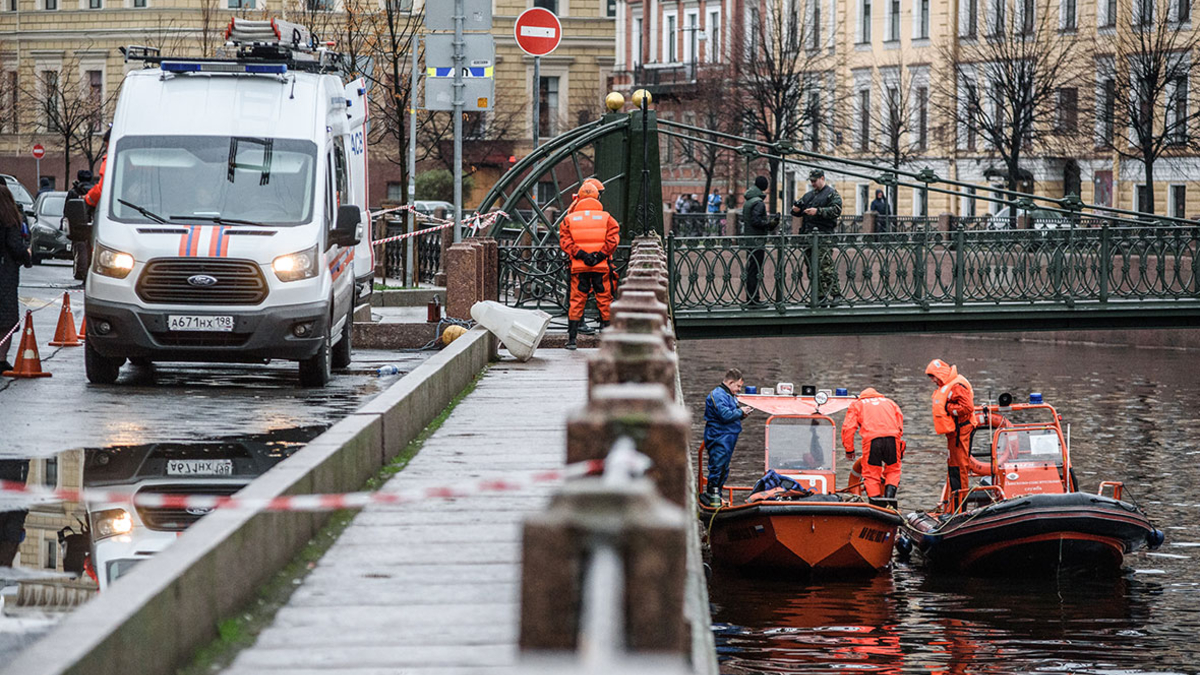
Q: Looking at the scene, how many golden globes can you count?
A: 2